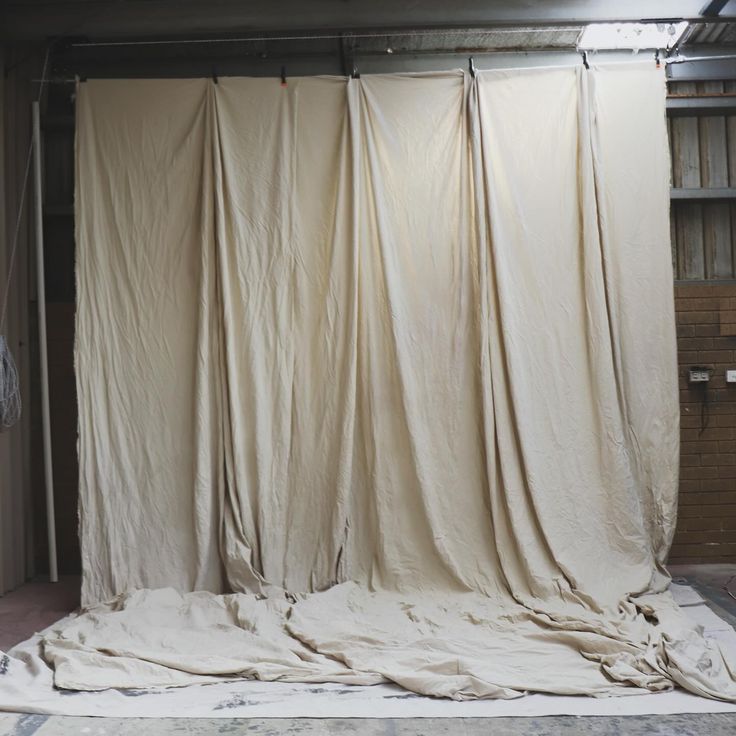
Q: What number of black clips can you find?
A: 7